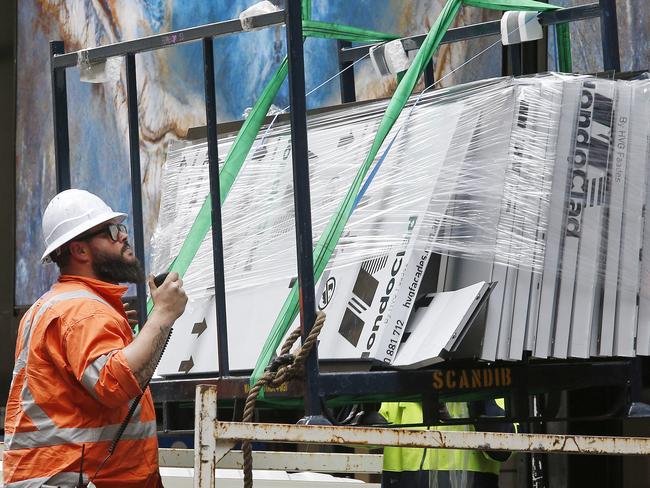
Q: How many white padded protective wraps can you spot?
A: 4